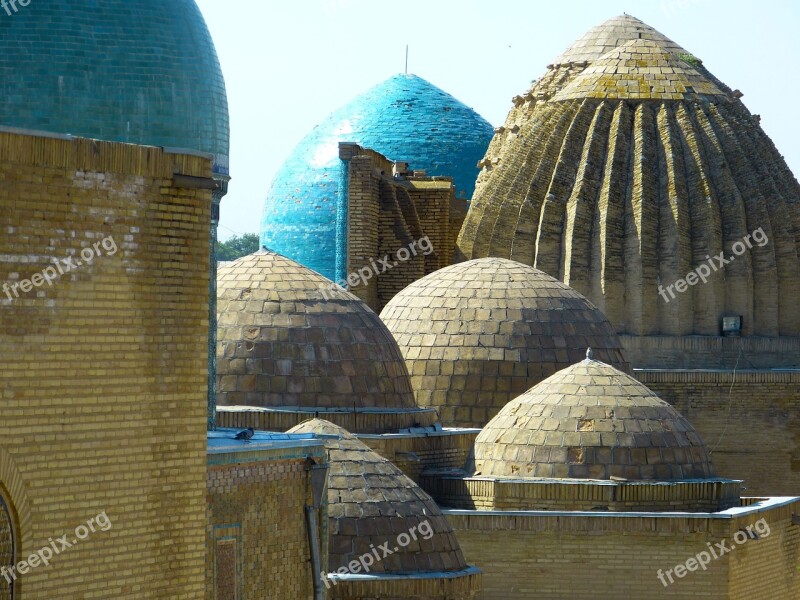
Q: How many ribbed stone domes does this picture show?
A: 1